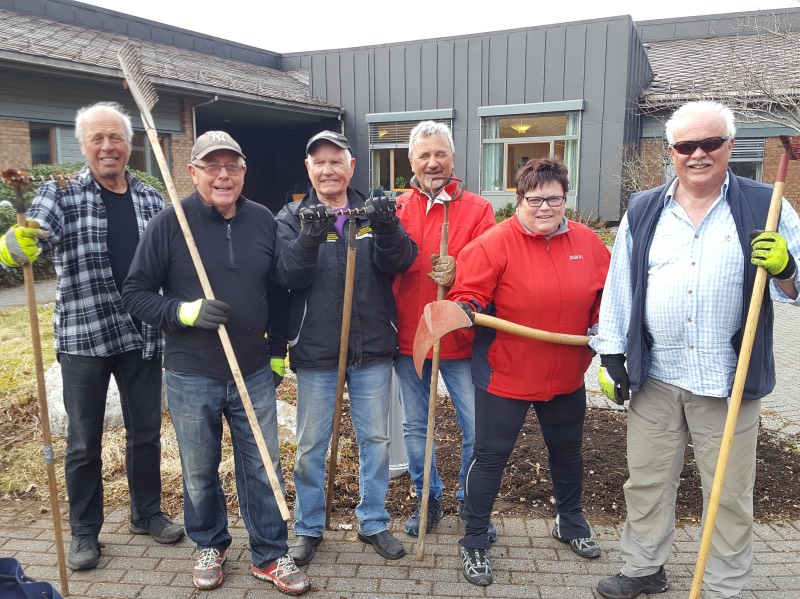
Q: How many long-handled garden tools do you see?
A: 6